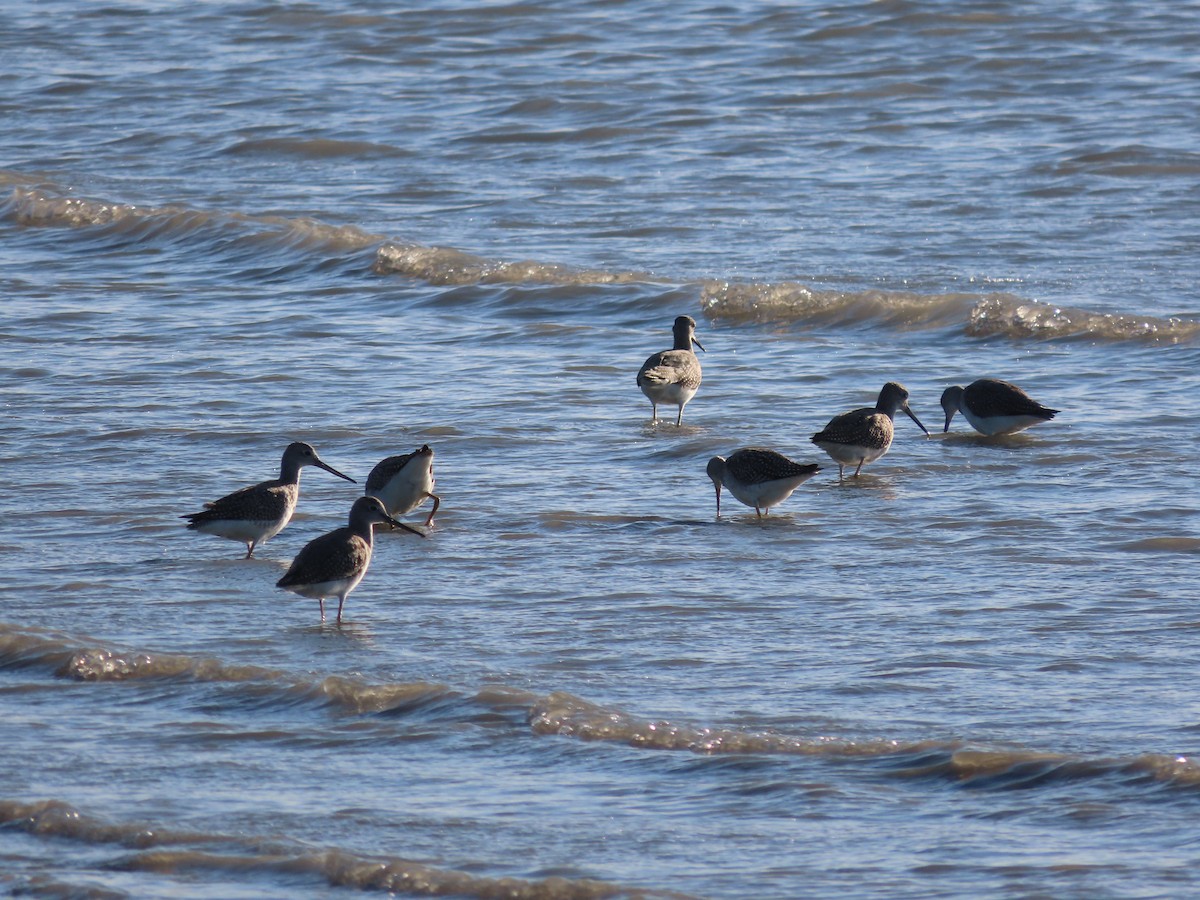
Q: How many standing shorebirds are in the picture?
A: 7